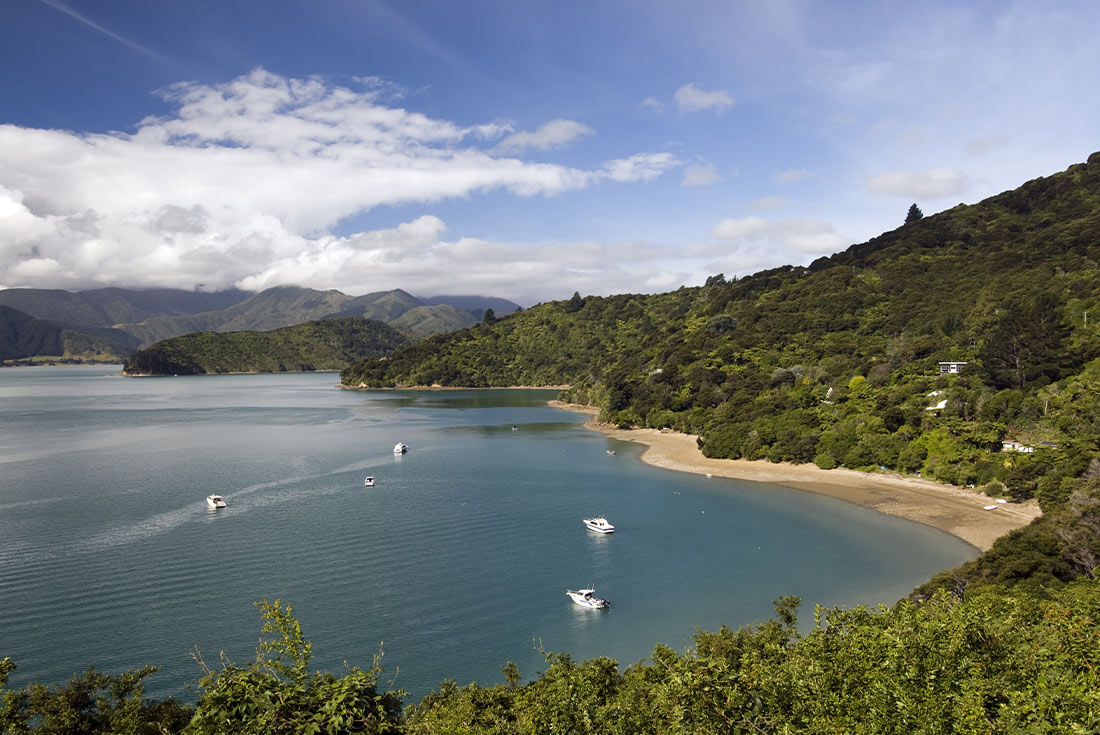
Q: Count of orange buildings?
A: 0